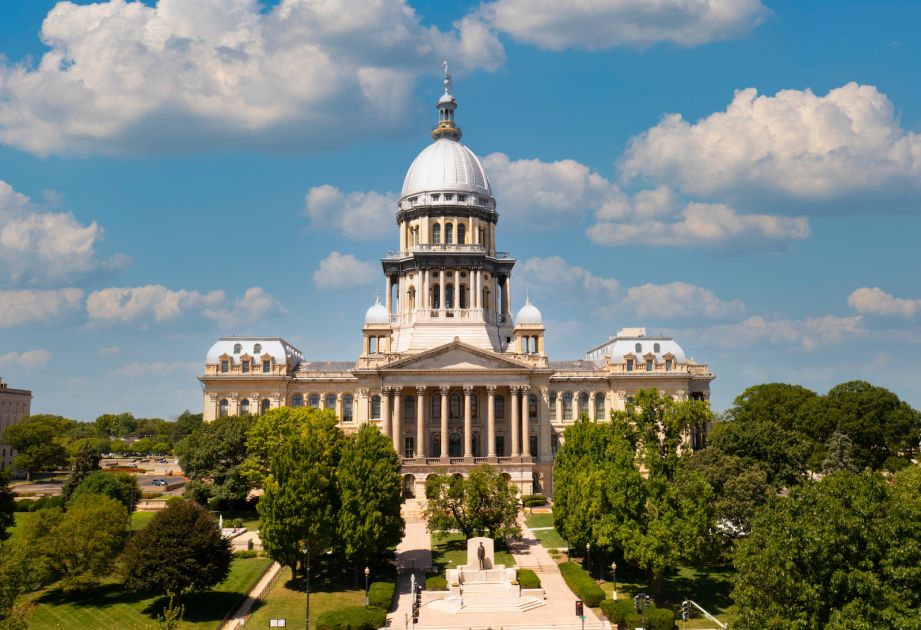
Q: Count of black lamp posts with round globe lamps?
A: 3